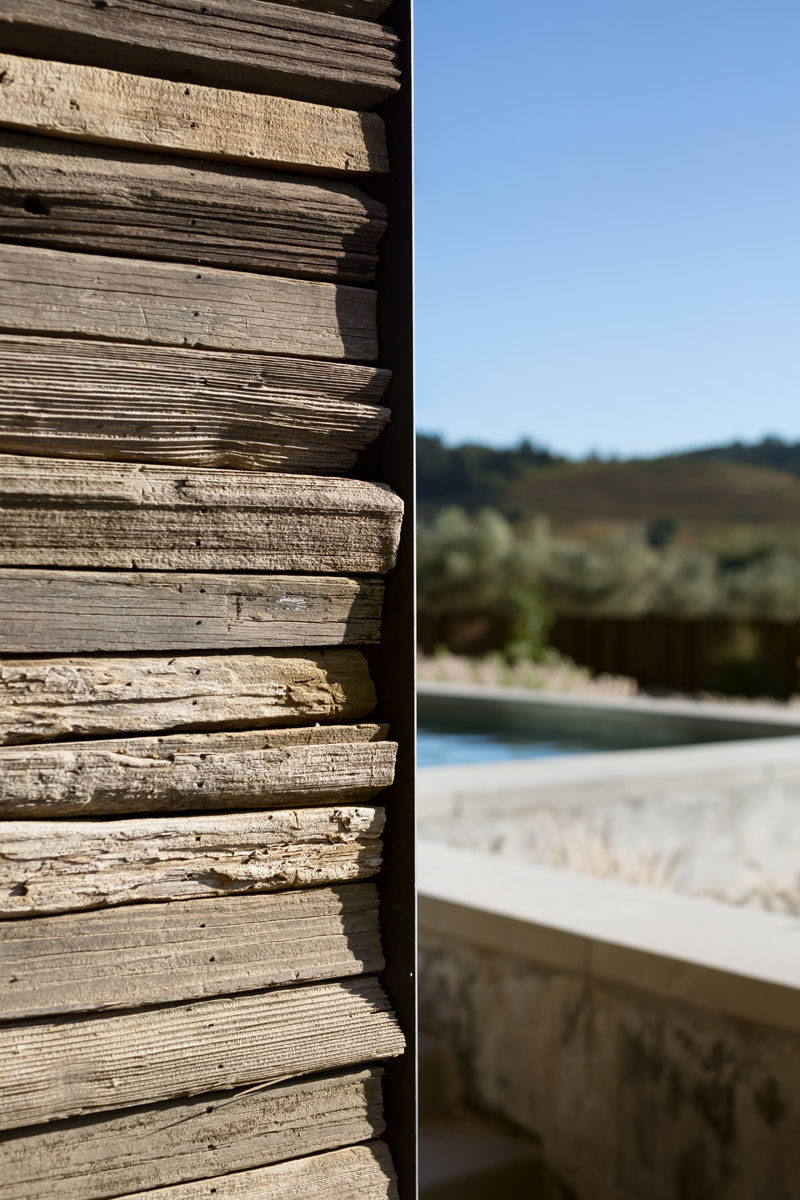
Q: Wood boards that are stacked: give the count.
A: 15